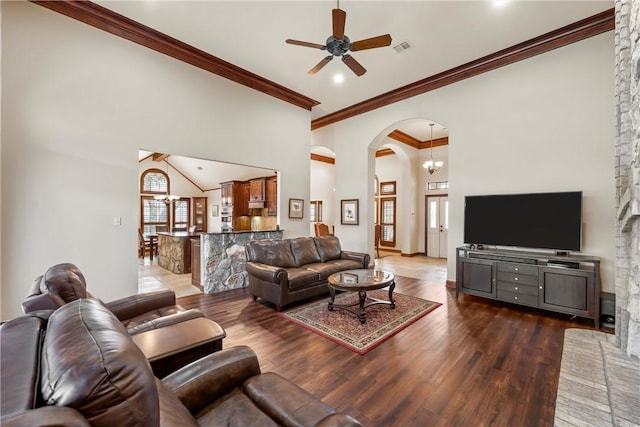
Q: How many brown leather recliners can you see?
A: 2